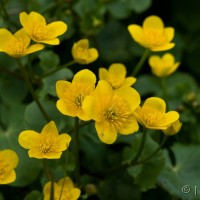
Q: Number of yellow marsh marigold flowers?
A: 13